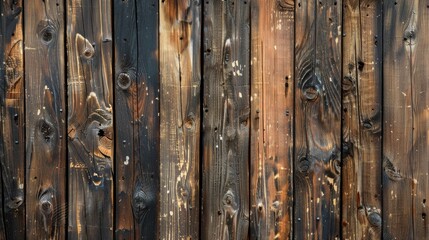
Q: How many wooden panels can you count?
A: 10